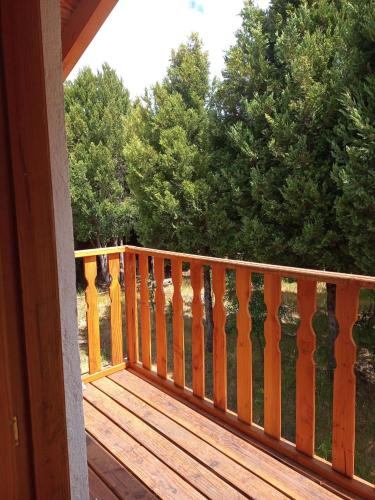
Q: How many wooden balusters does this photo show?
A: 11